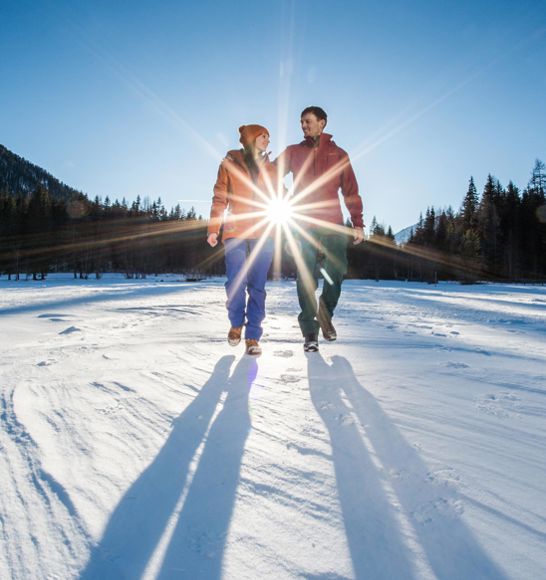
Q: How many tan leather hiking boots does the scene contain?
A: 2